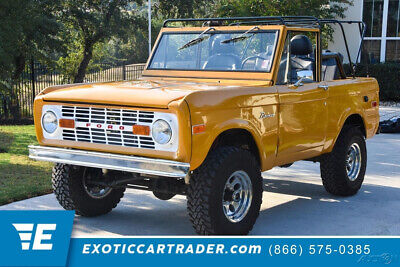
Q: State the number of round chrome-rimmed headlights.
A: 2